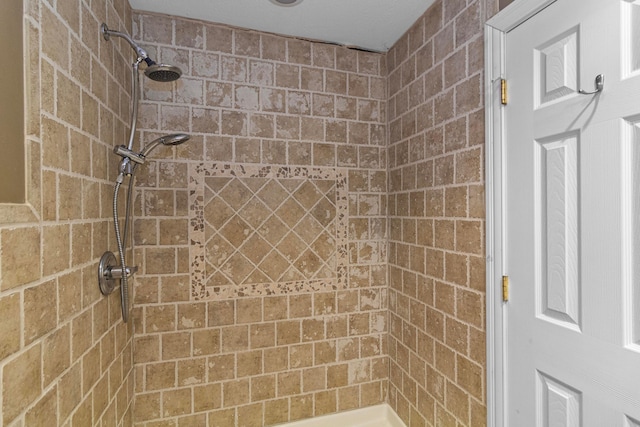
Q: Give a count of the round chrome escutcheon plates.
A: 2